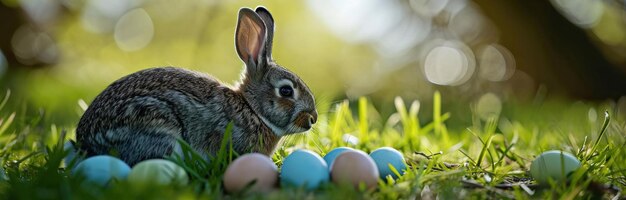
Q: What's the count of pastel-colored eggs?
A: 8